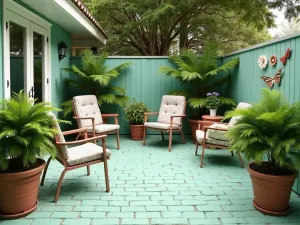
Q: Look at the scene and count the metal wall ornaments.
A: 4